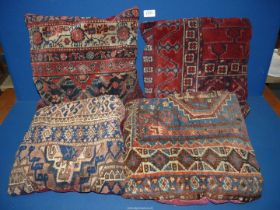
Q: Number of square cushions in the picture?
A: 4